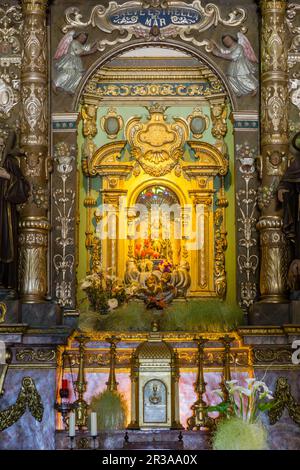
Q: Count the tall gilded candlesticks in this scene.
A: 4